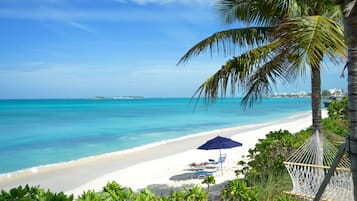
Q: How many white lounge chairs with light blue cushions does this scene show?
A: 2